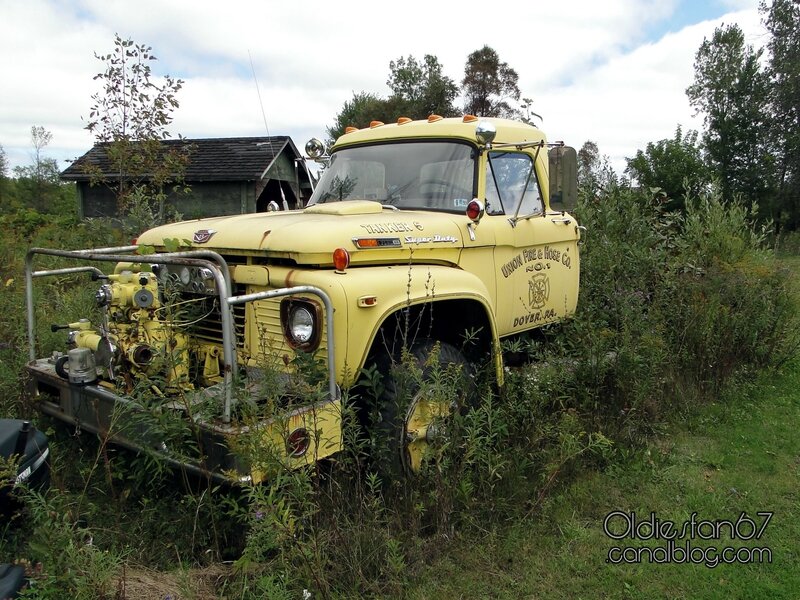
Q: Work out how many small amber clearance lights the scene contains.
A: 5